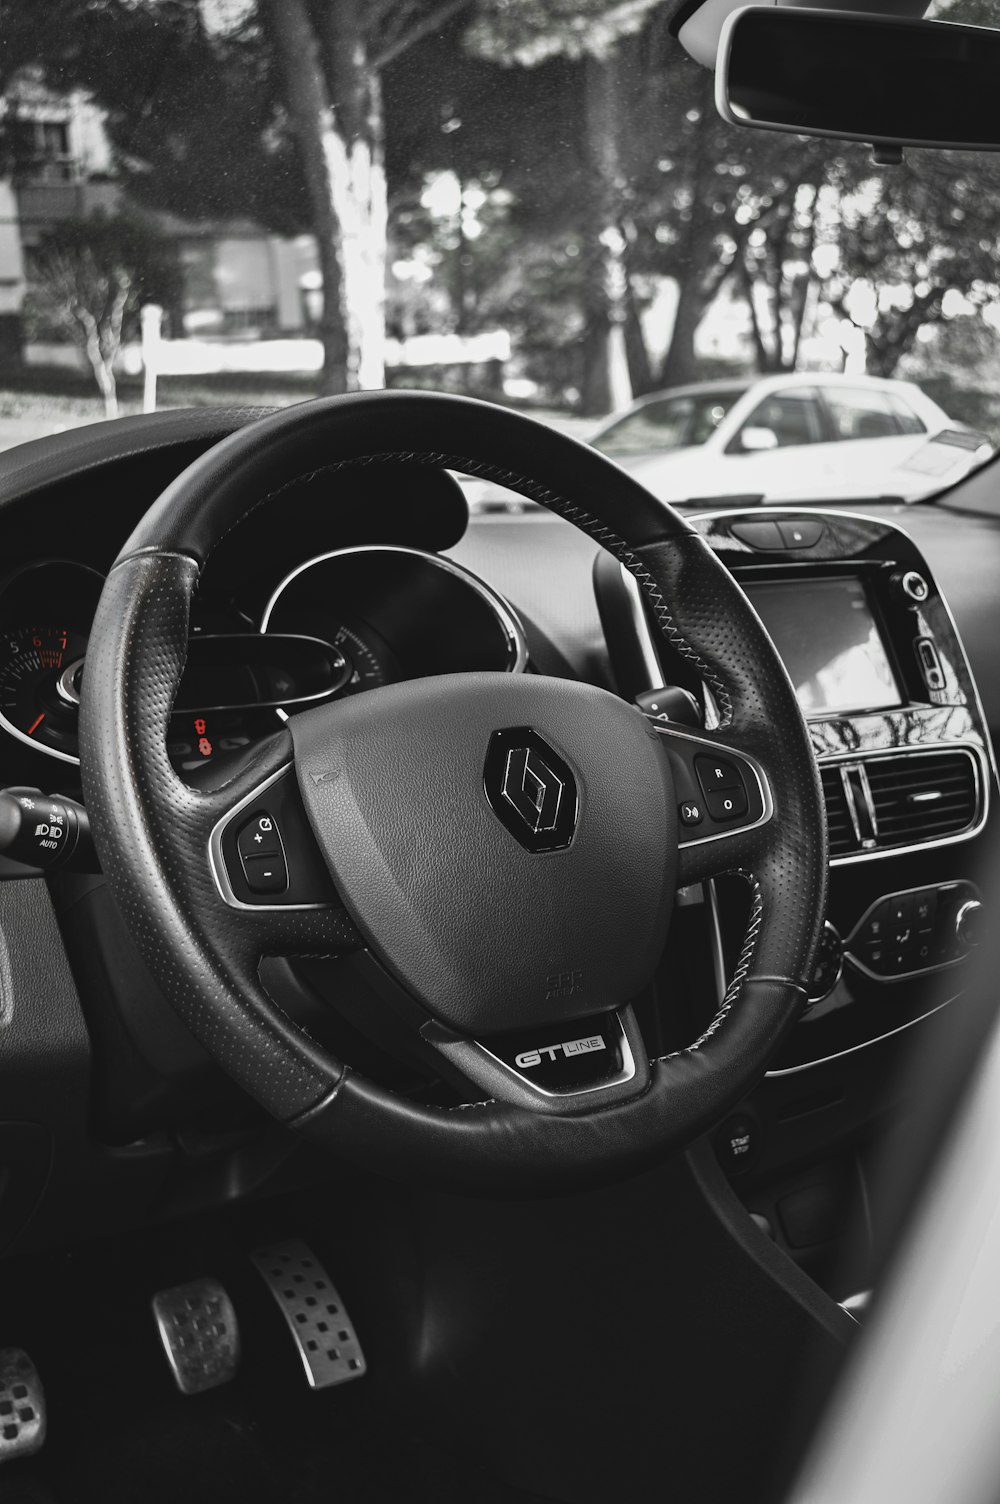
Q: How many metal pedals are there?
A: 3